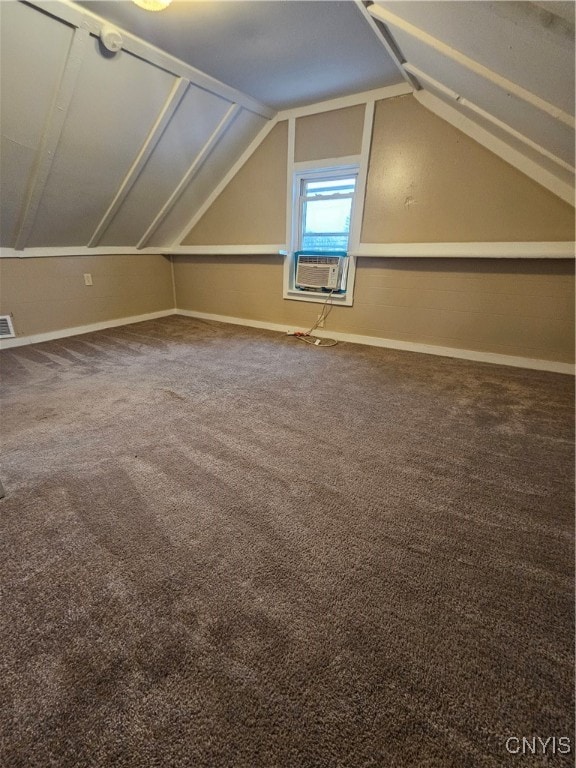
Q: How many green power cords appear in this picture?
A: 0